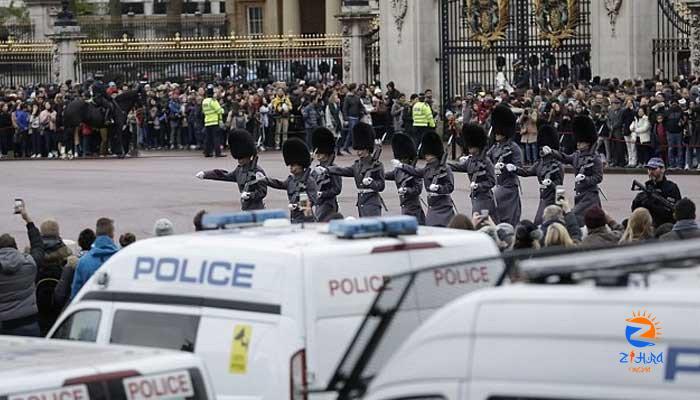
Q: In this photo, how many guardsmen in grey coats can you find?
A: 10